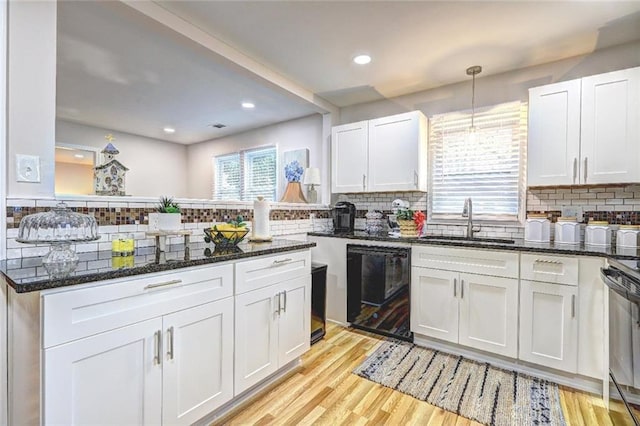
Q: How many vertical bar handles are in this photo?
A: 11